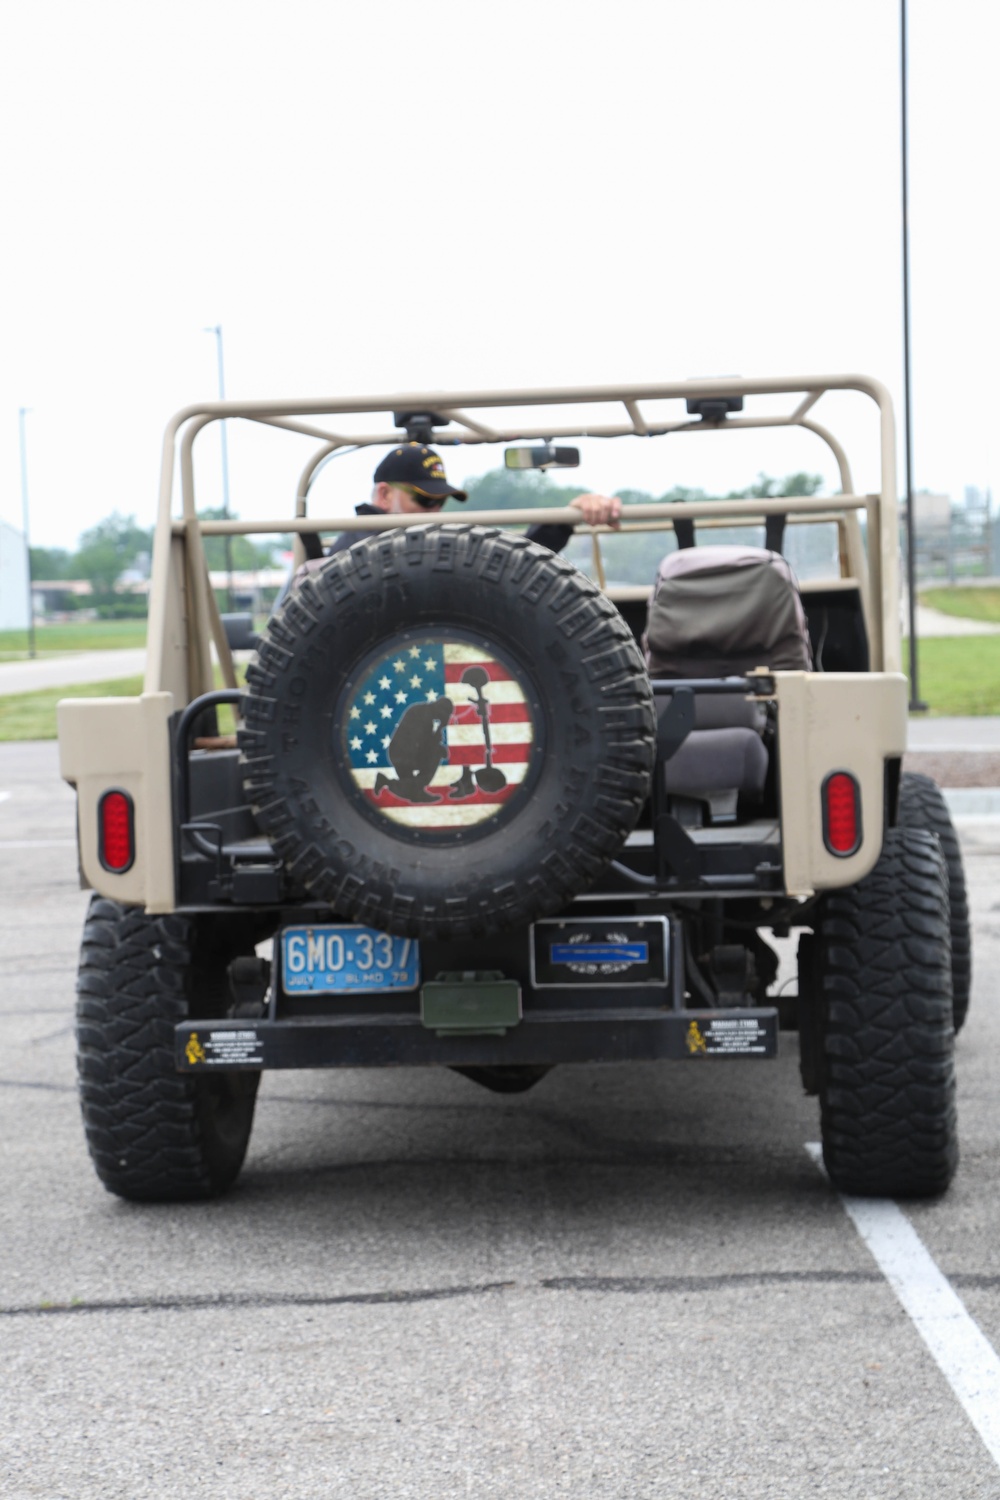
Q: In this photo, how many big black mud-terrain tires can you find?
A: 4